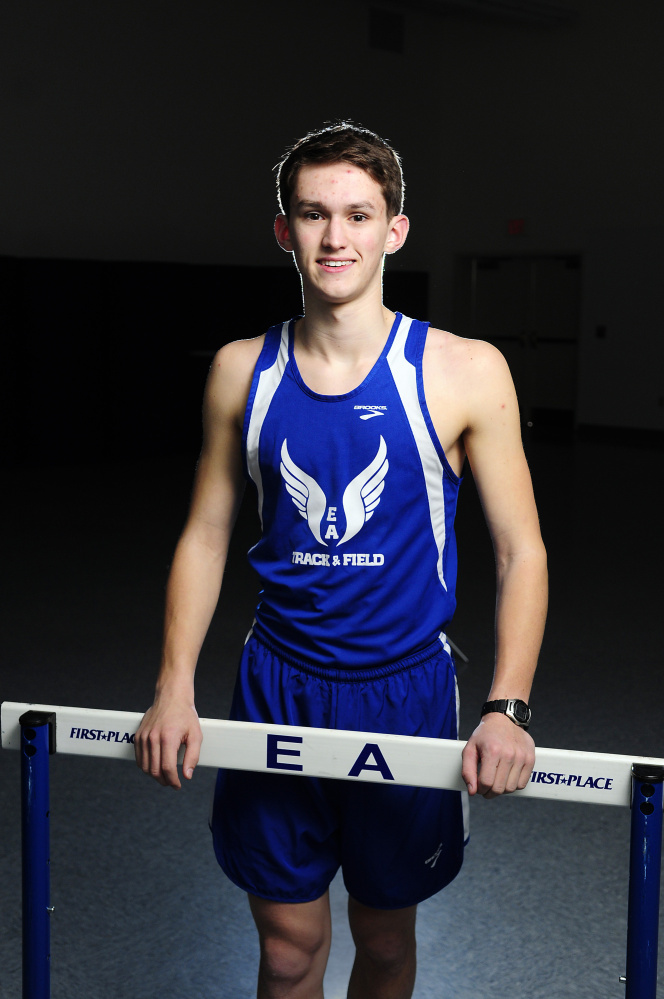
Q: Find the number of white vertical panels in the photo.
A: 2